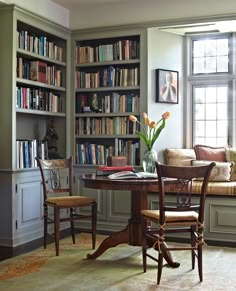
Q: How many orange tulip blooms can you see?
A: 5